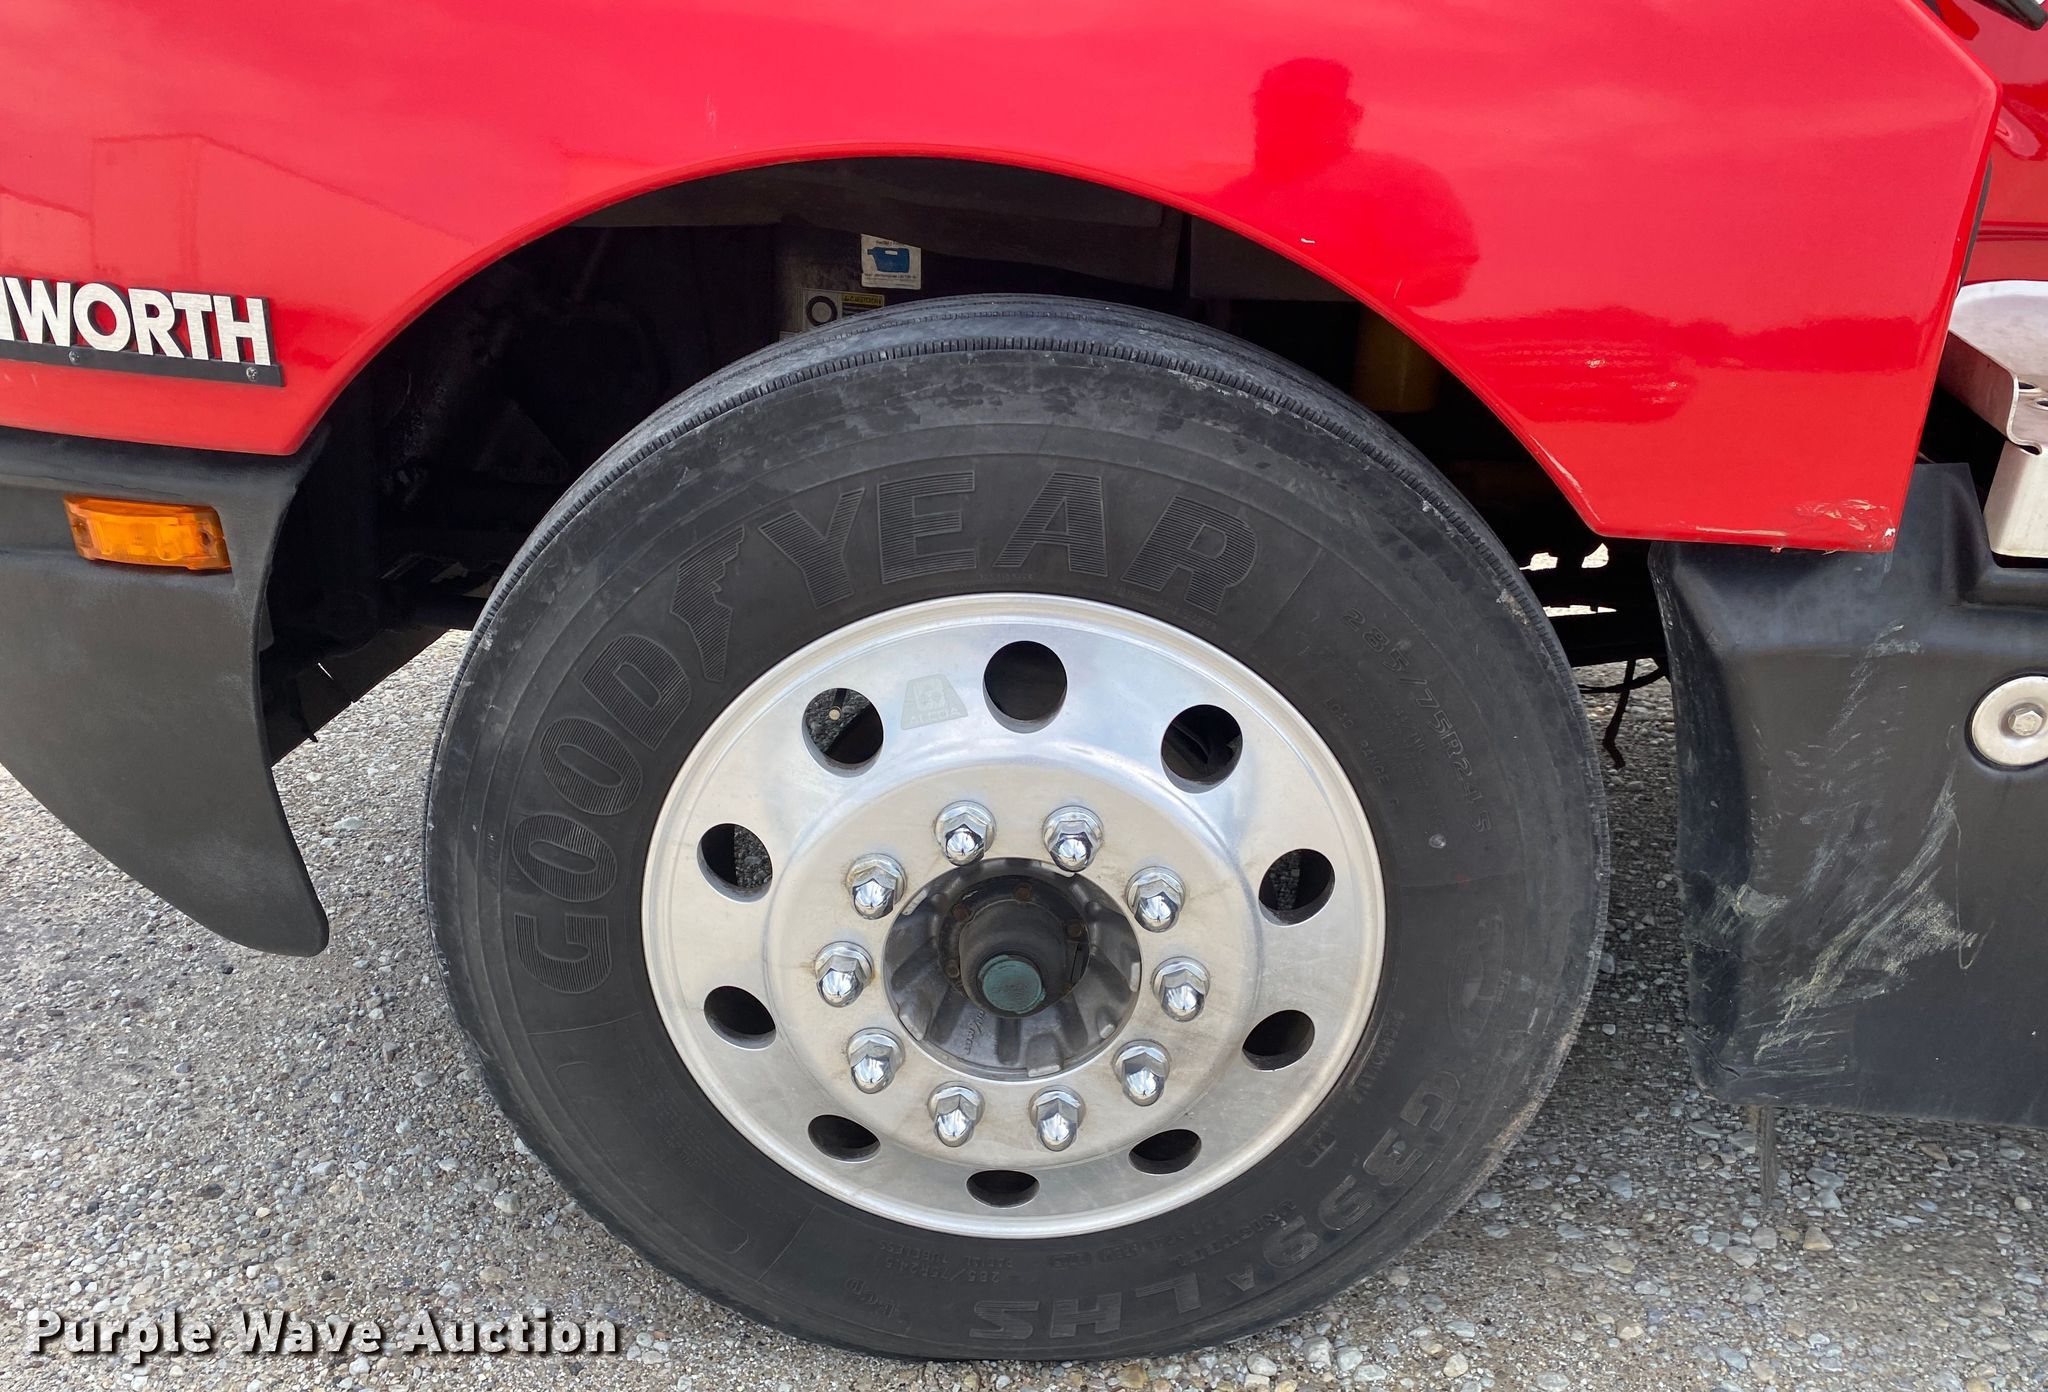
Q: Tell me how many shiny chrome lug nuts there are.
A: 10